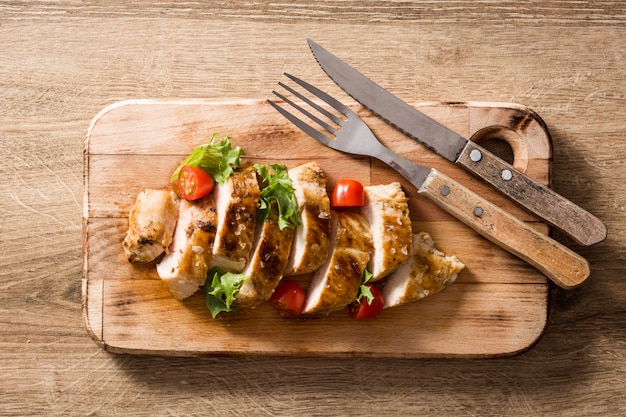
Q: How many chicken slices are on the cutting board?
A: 8